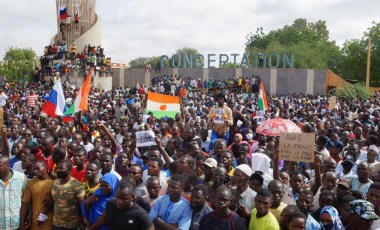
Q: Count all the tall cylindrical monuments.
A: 1